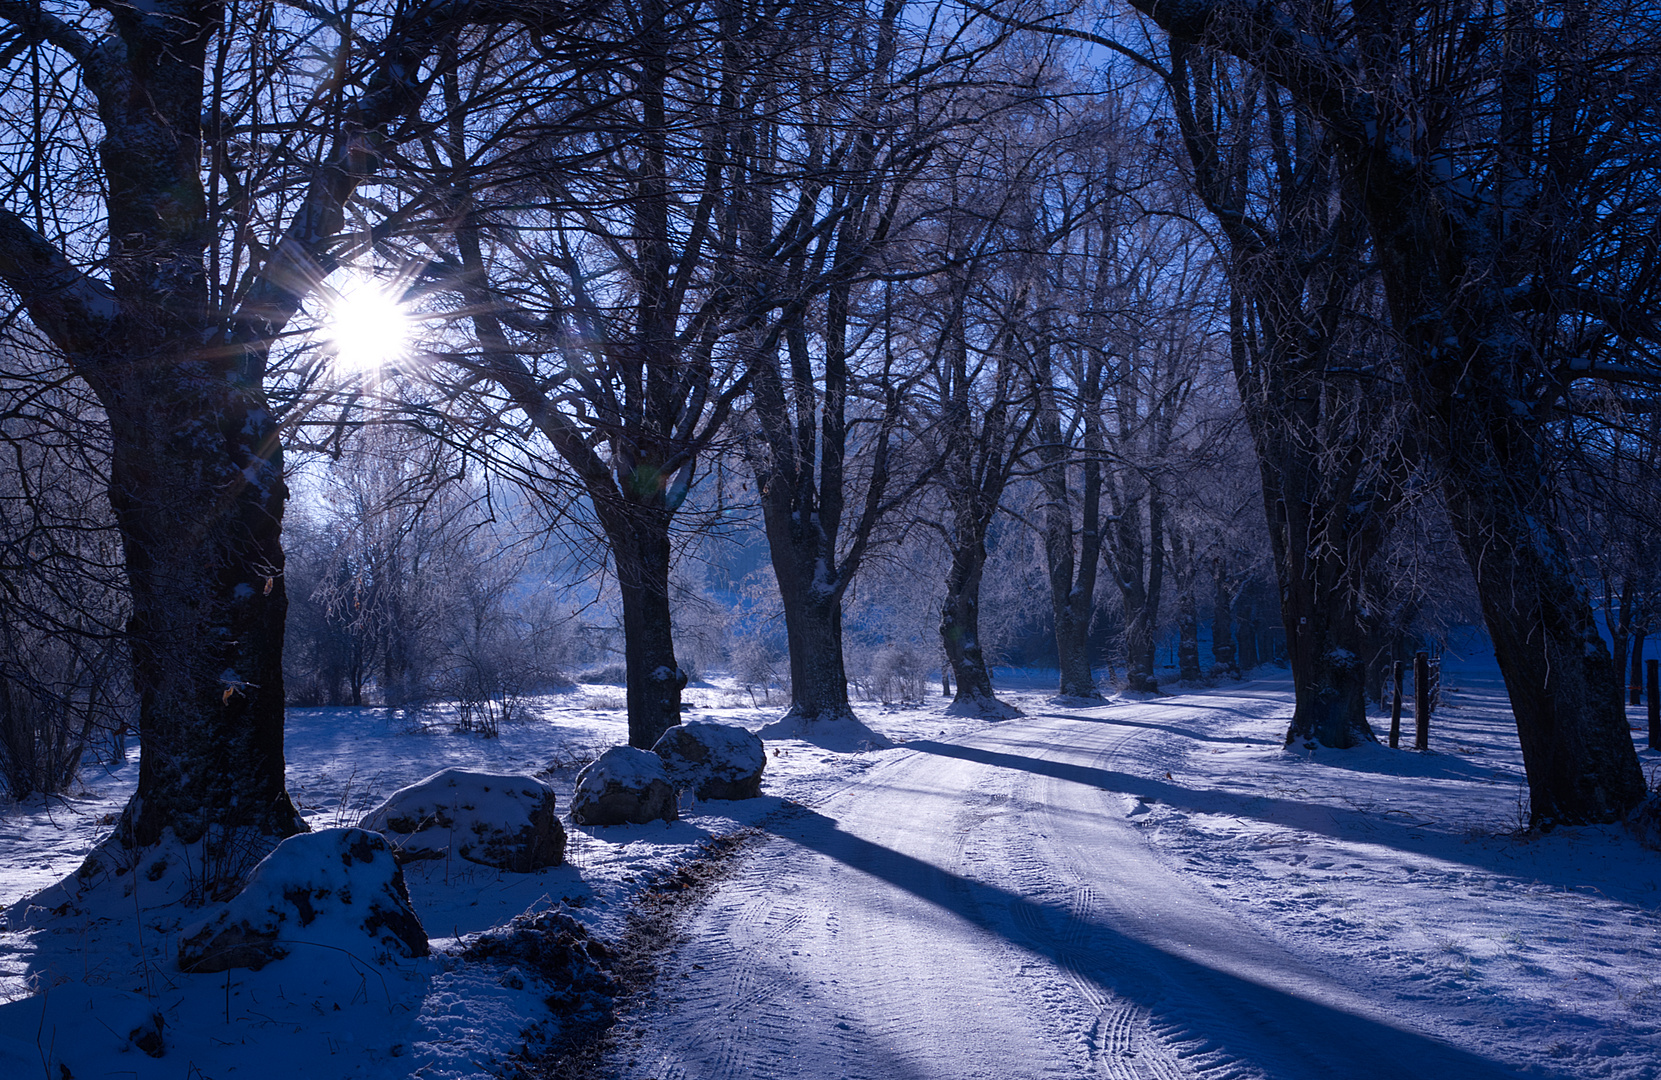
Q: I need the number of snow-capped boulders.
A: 4